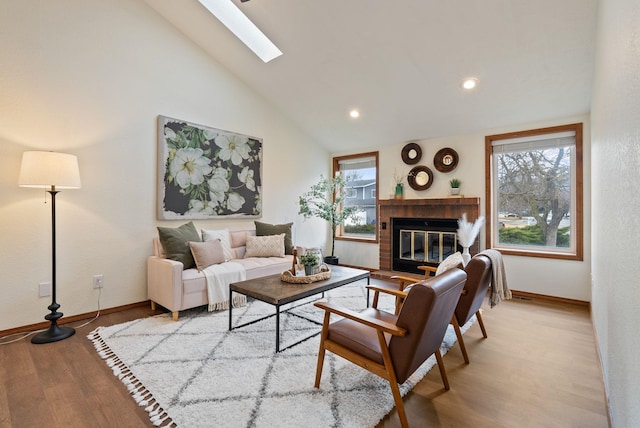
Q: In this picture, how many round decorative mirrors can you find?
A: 3